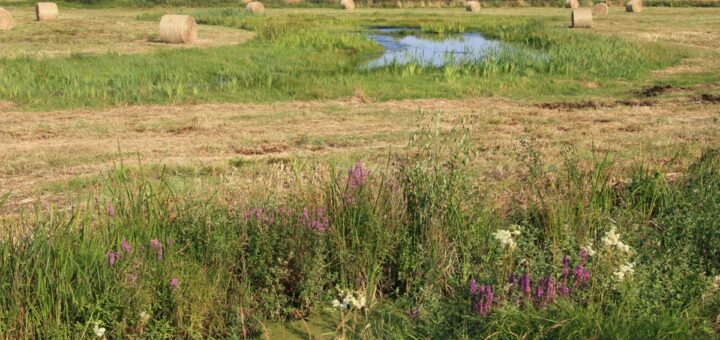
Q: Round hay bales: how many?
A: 10